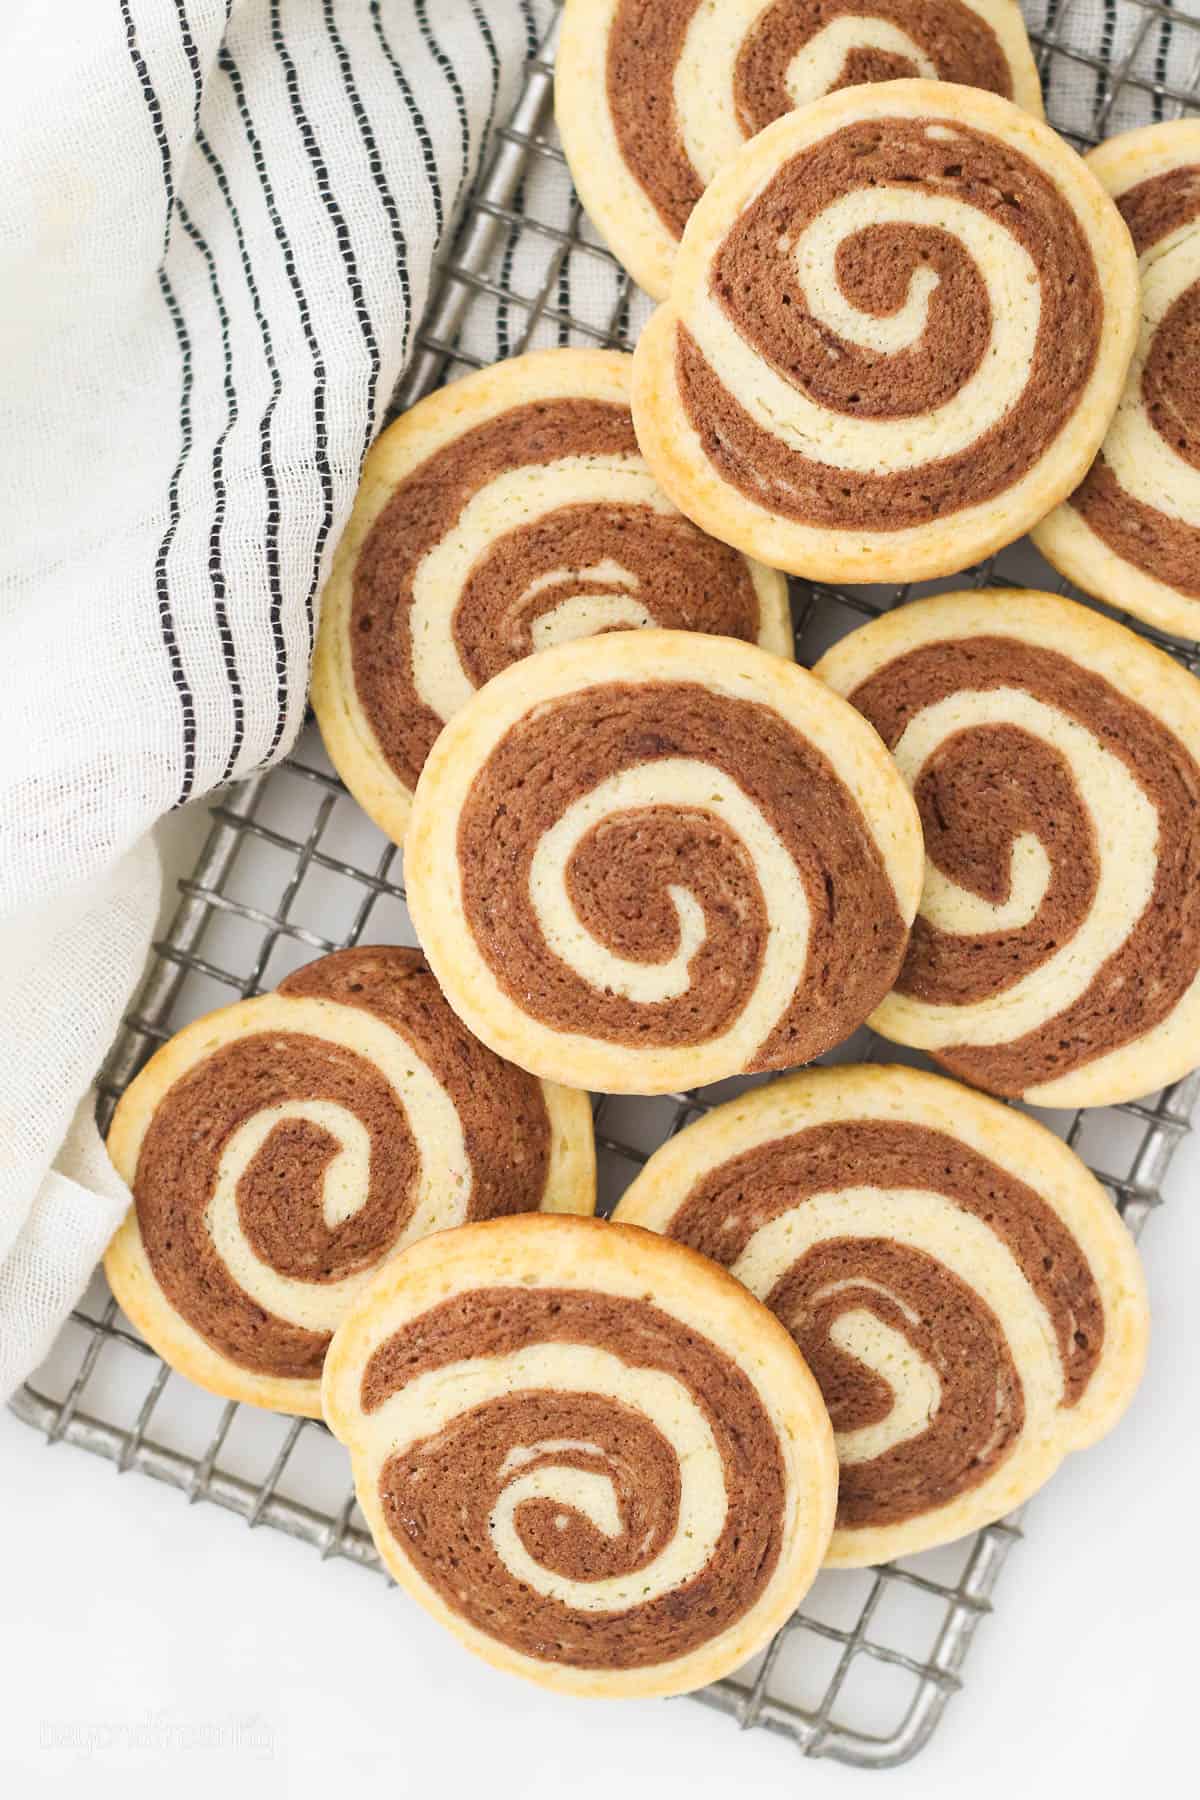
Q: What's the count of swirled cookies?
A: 9